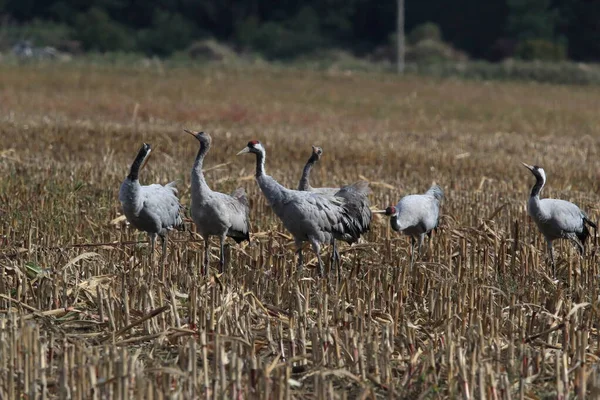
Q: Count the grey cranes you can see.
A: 6